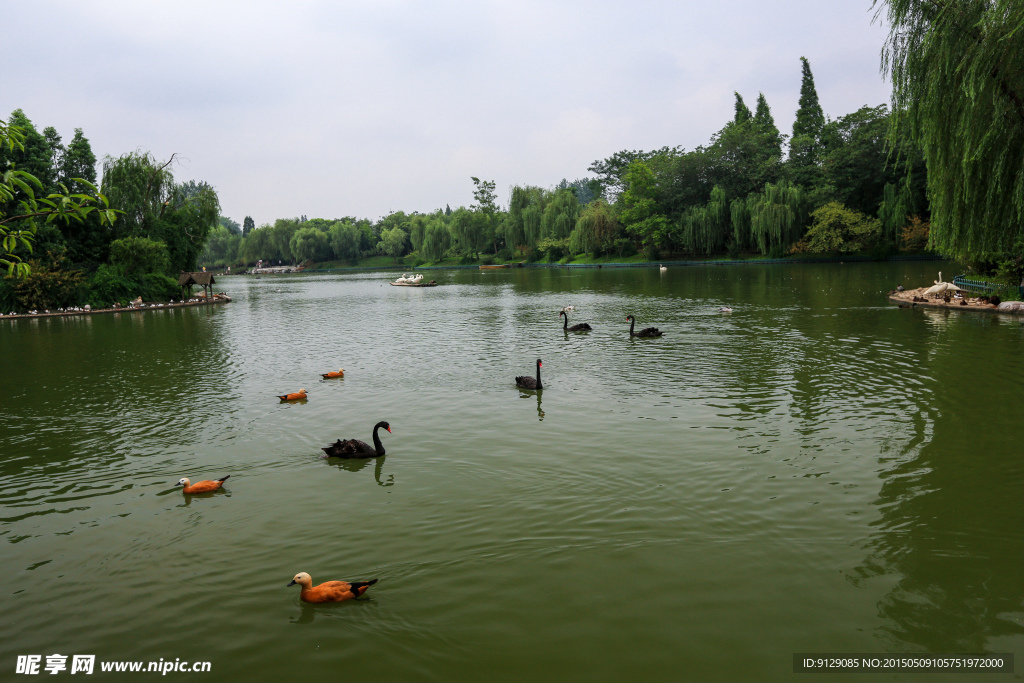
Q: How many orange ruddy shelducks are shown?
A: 4